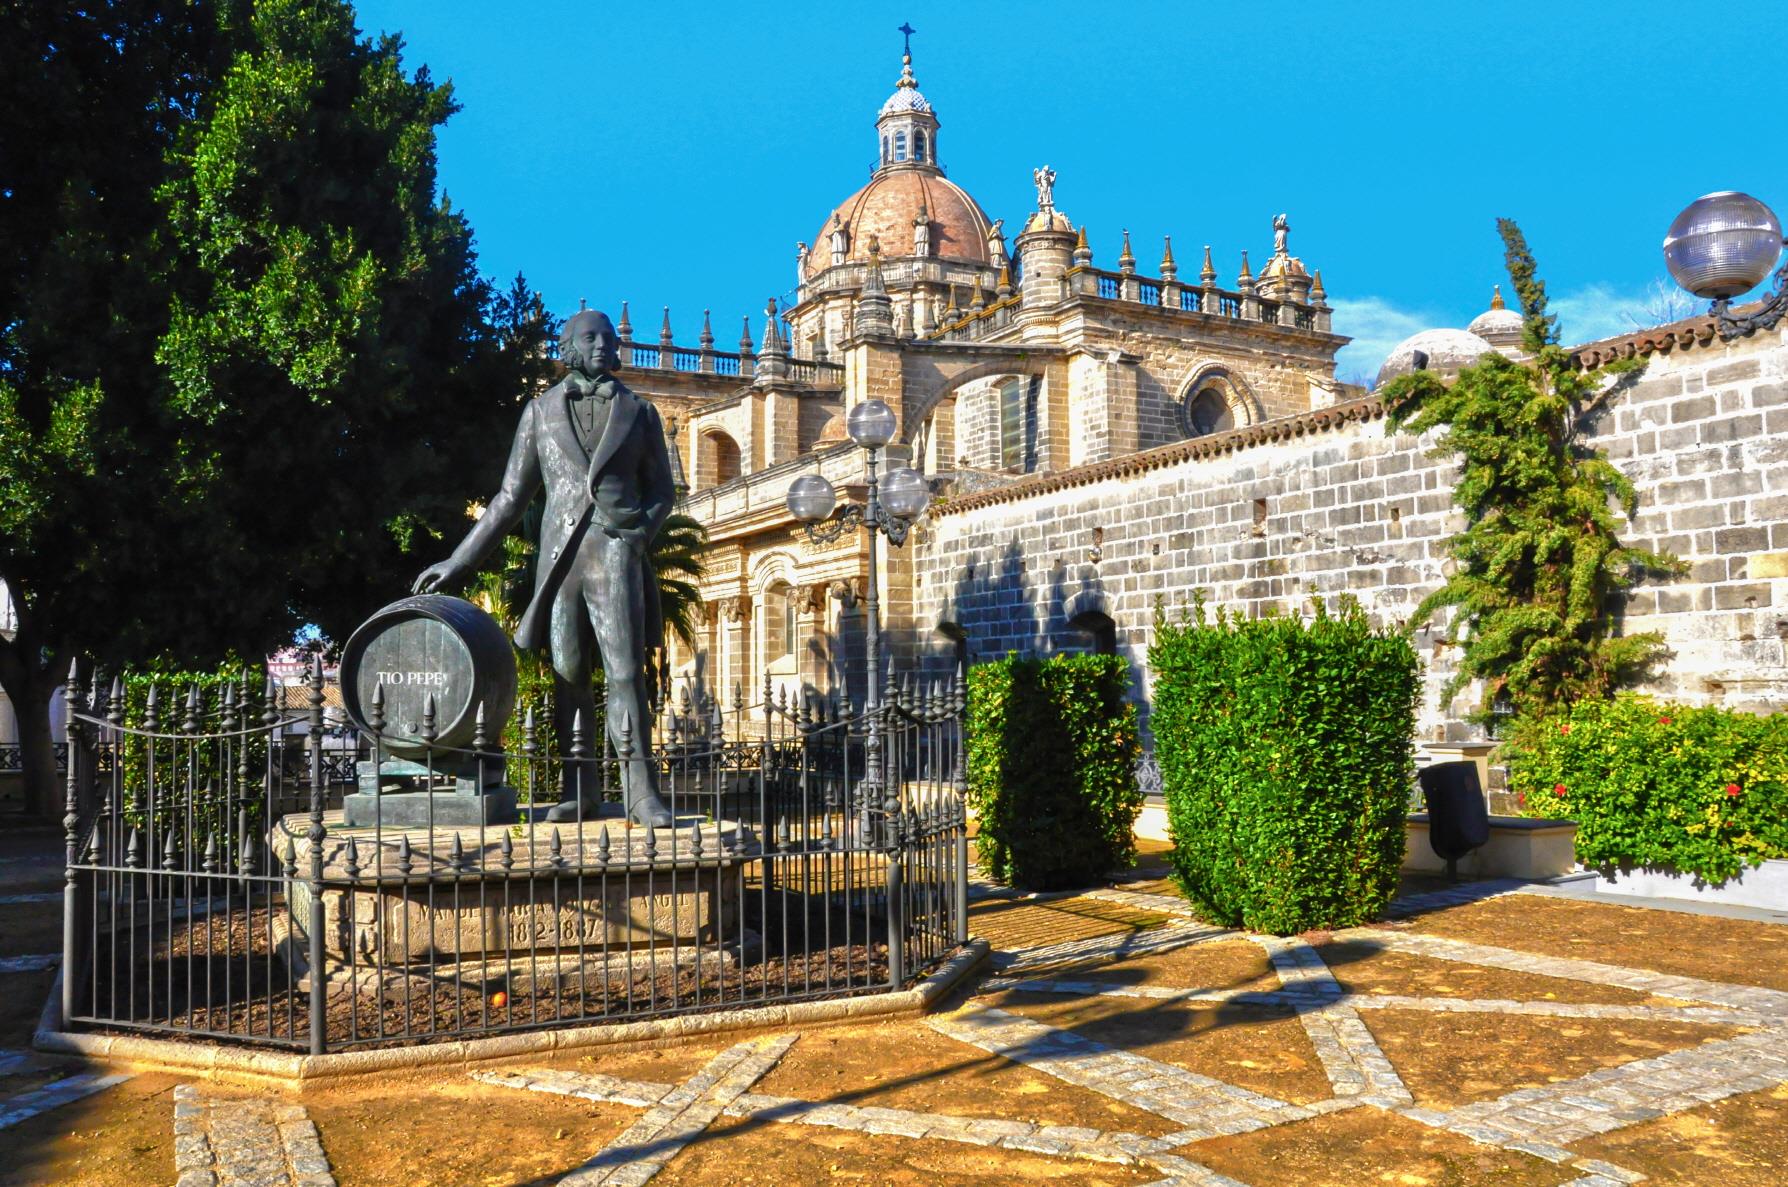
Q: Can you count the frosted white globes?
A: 4